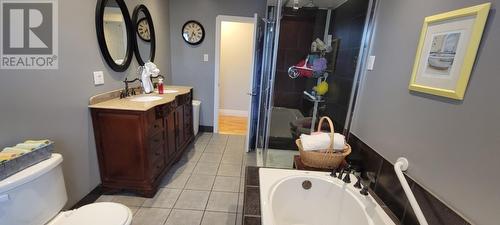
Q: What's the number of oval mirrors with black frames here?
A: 2